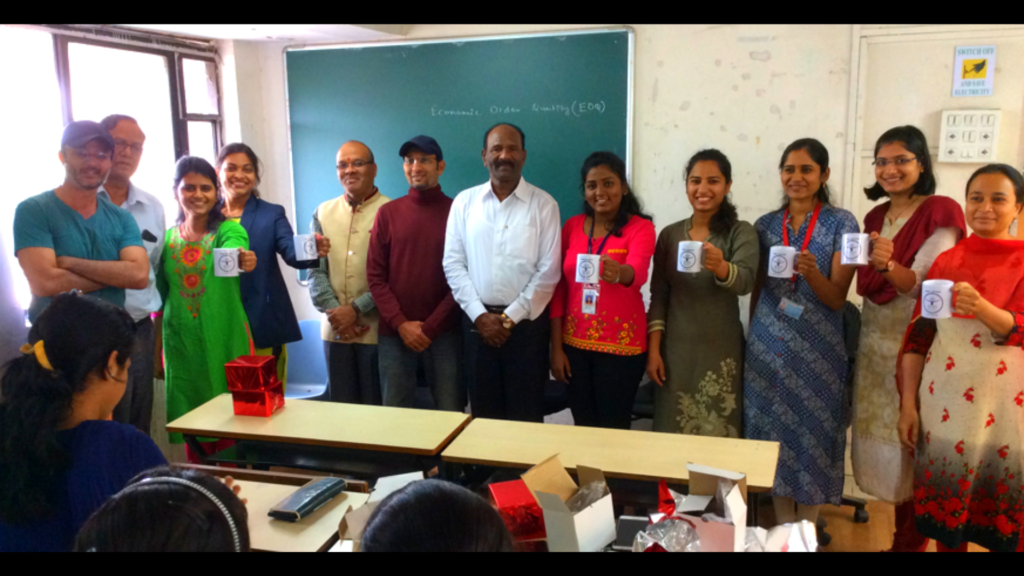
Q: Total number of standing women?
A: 7